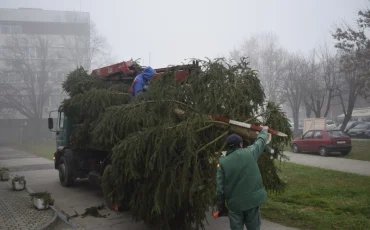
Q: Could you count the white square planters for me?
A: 3